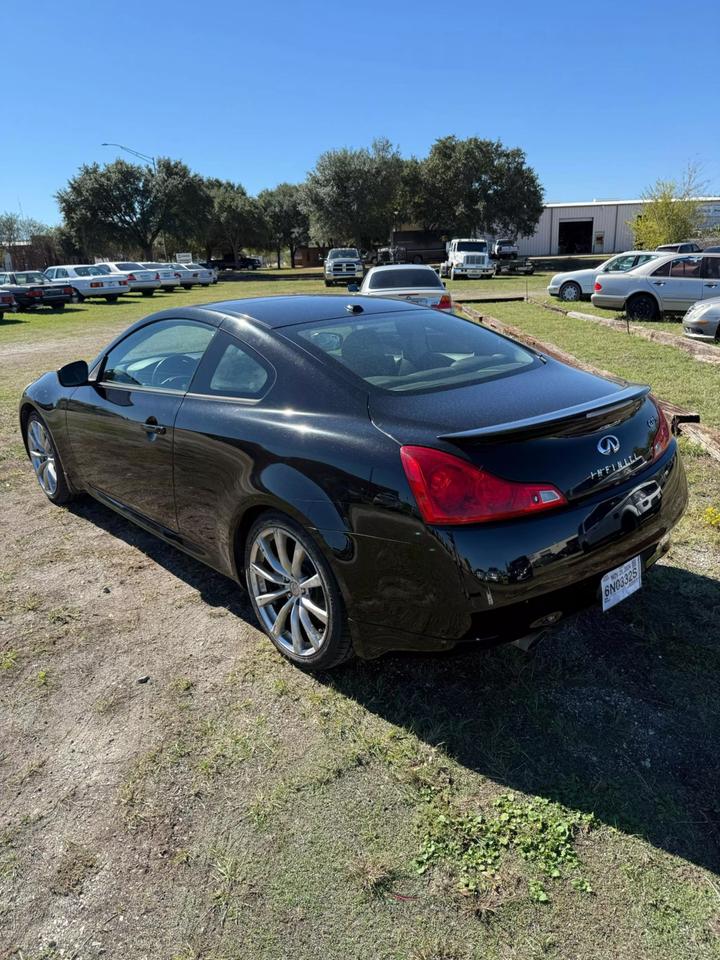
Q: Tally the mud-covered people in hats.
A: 0